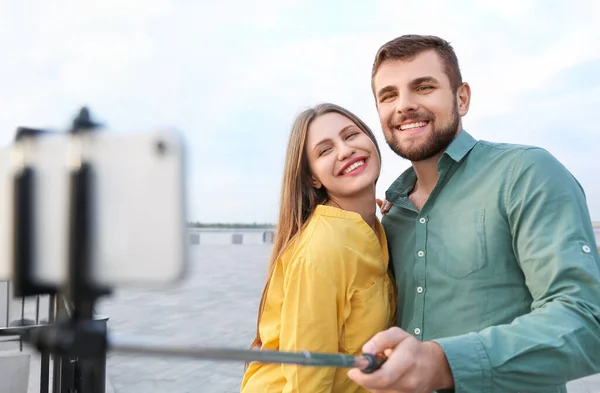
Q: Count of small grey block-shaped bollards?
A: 3